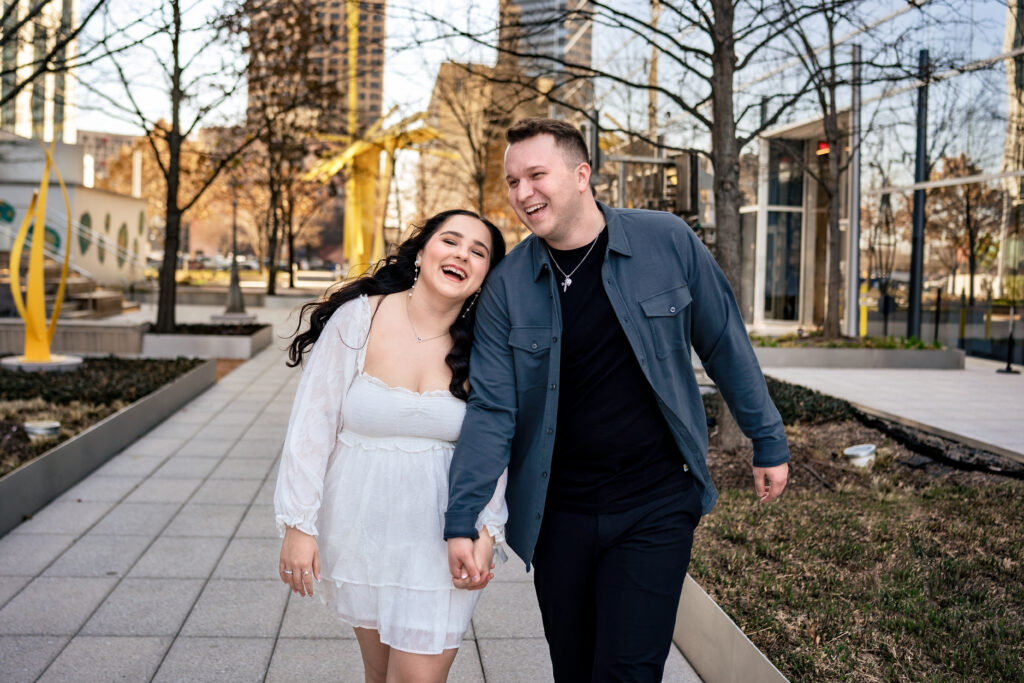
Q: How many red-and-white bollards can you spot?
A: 0